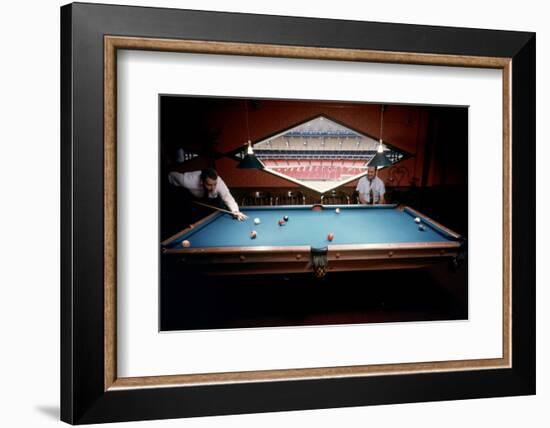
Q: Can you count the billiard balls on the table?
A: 9